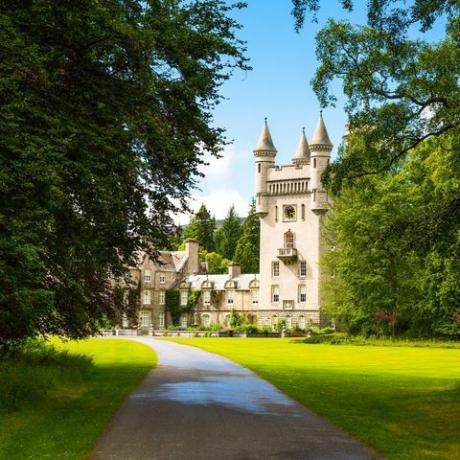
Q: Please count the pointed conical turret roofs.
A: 3